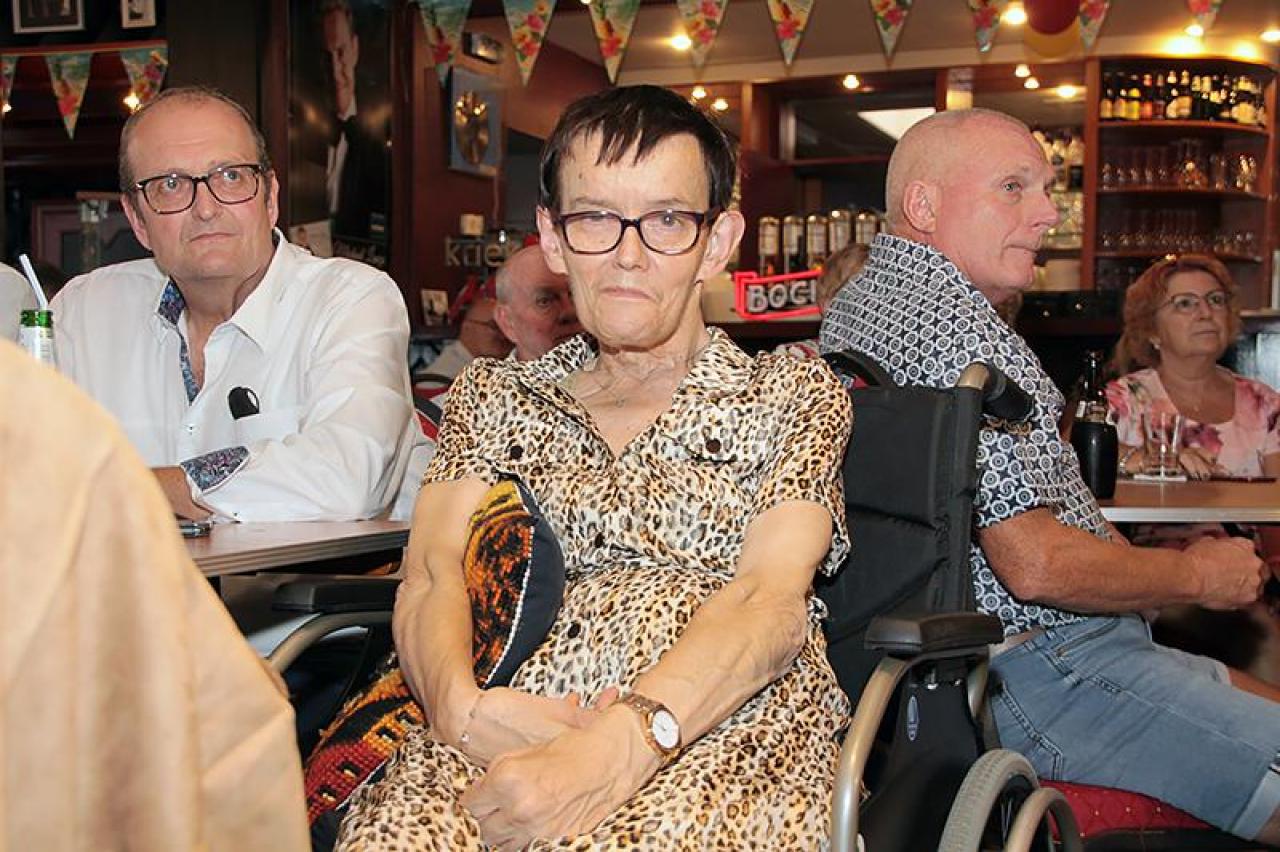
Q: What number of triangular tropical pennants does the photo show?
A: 12